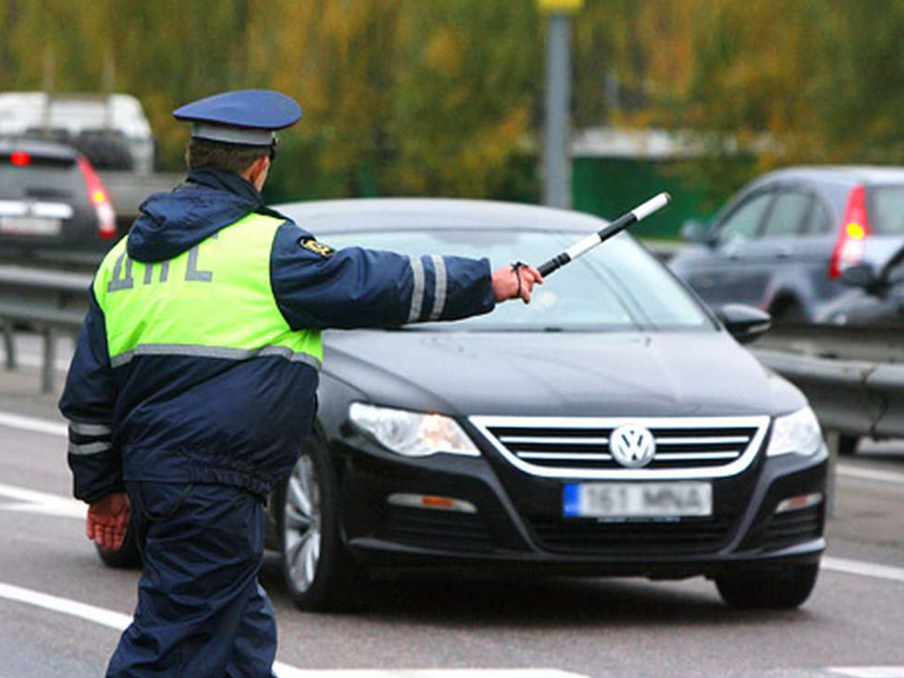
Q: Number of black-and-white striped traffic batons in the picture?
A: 1